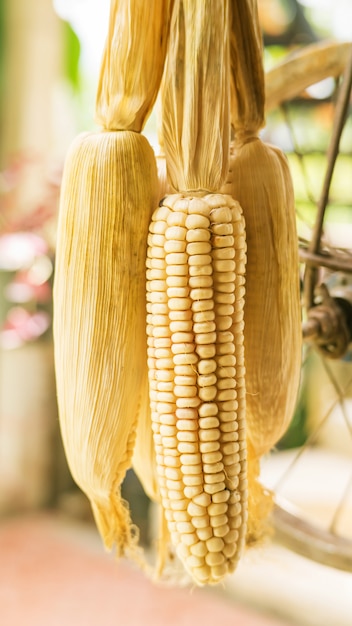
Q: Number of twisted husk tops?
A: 3